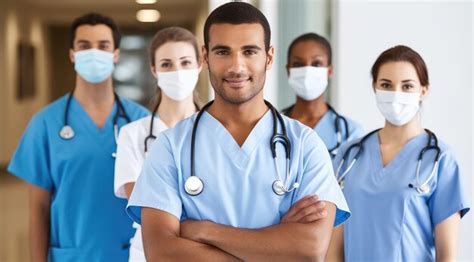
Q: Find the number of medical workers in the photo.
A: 5